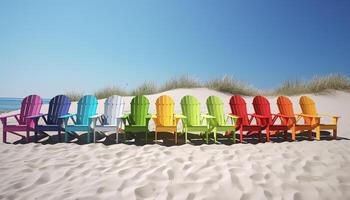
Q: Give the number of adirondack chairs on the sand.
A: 12